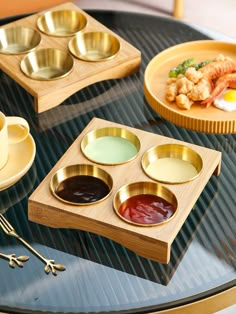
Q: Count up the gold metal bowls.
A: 8